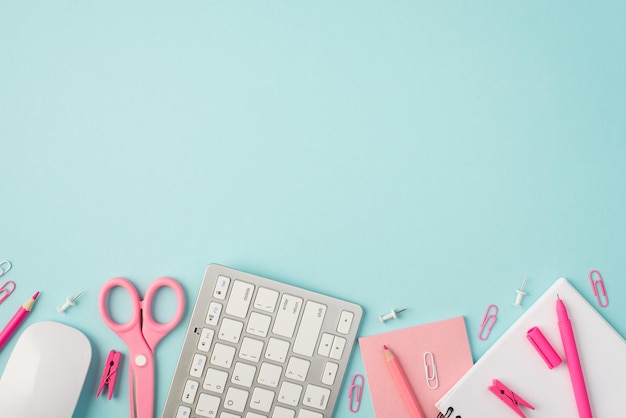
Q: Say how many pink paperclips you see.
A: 4